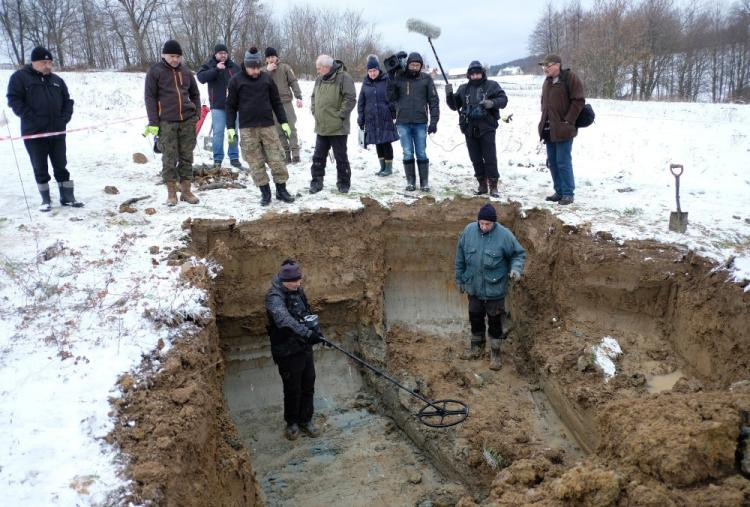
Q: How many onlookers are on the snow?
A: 10